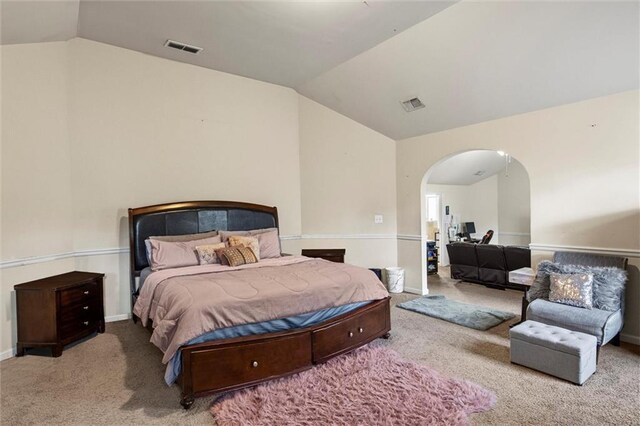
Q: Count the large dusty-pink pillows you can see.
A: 2